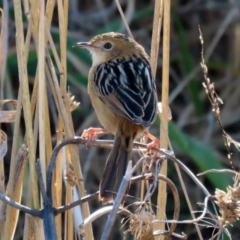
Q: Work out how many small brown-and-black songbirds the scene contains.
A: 1